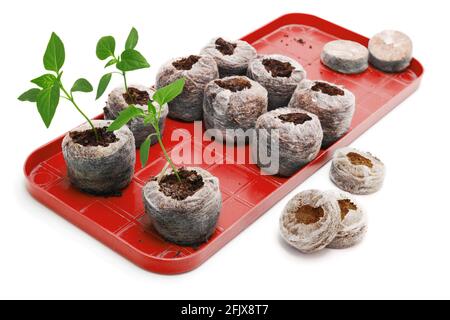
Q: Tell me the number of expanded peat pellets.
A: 9